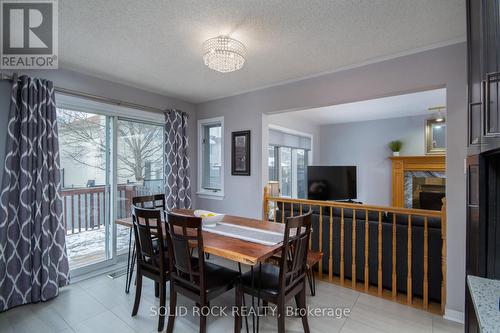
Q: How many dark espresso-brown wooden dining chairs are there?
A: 4